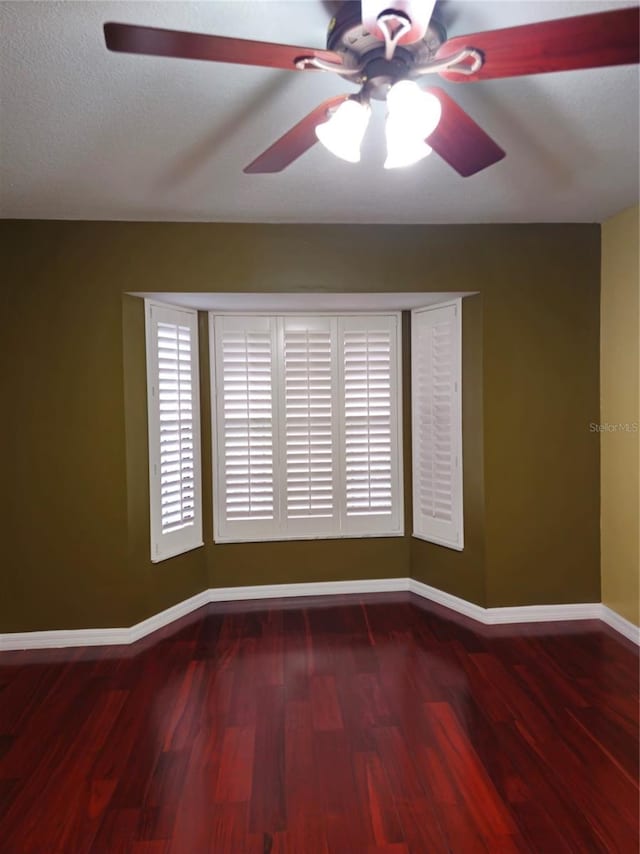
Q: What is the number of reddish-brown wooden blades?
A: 5